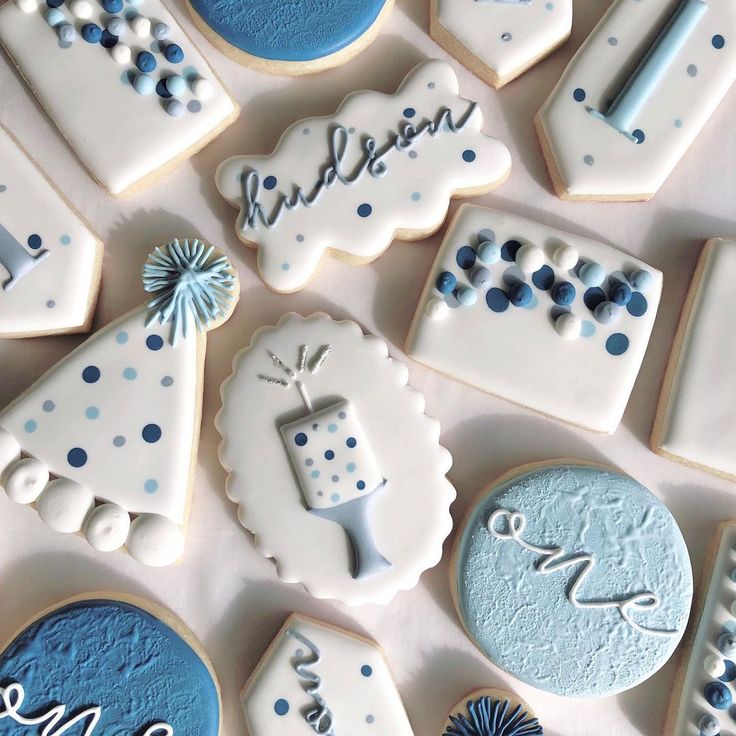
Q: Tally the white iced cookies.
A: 11